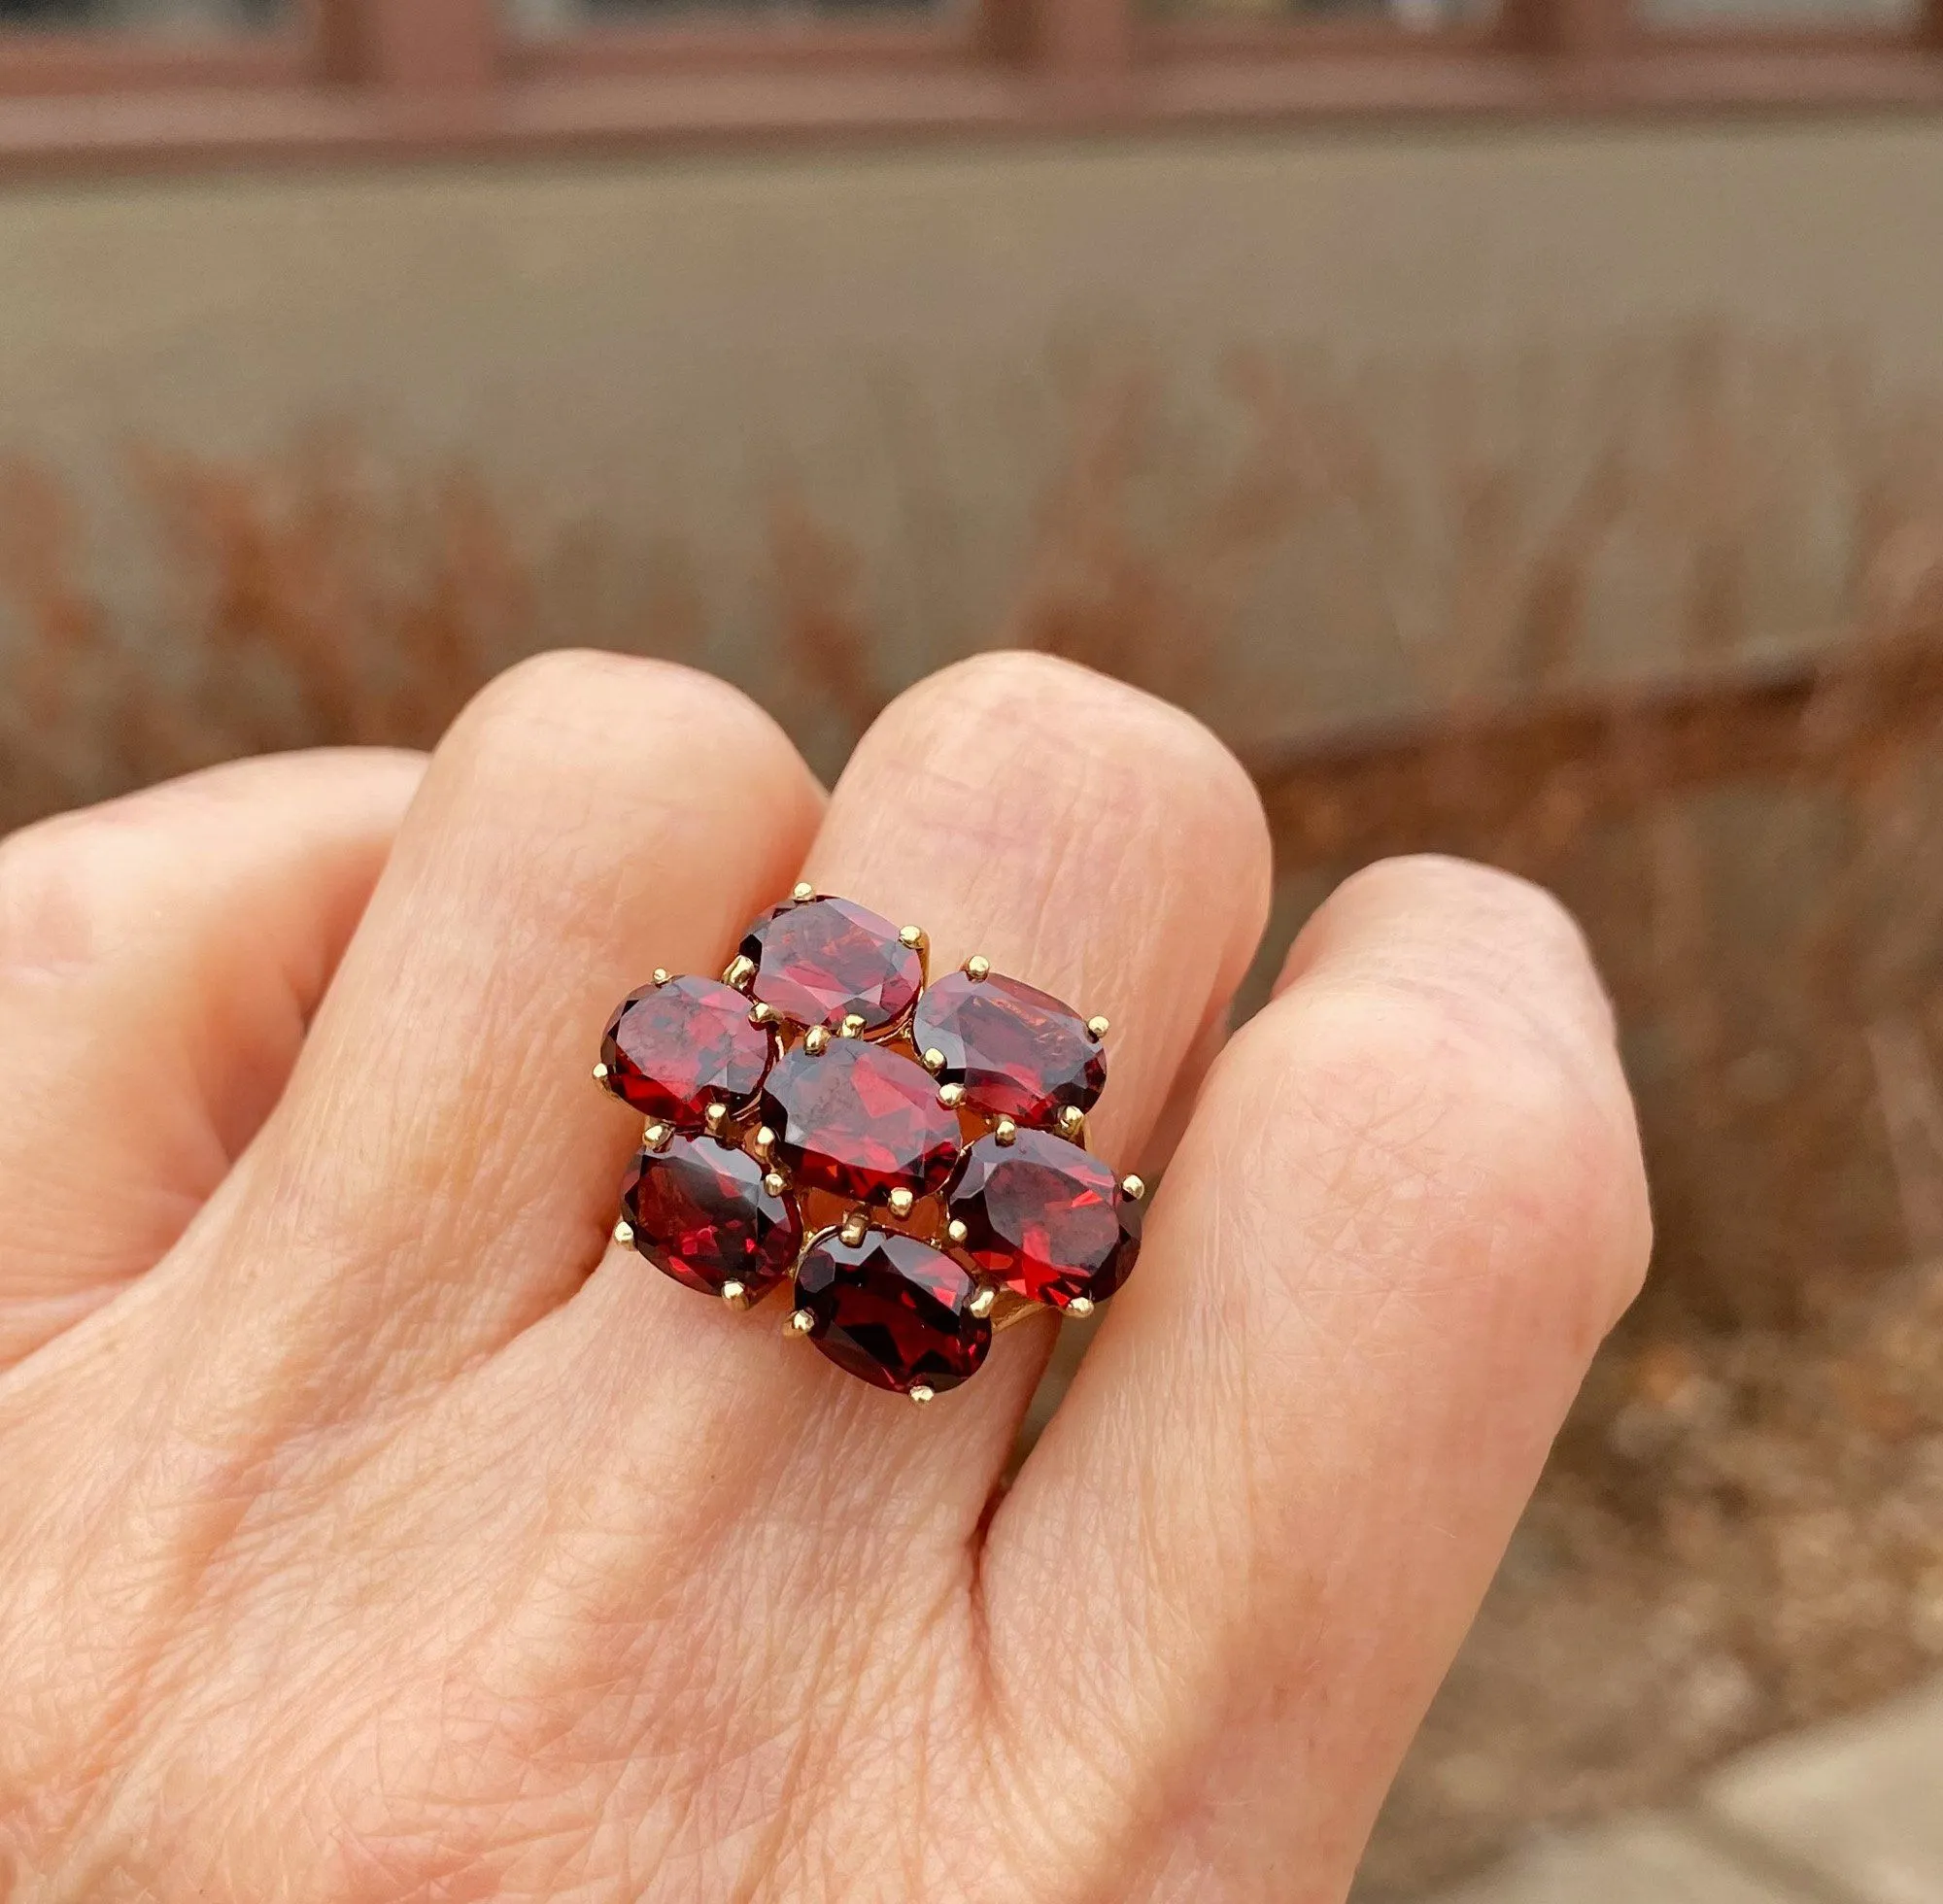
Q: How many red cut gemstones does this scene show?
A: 7